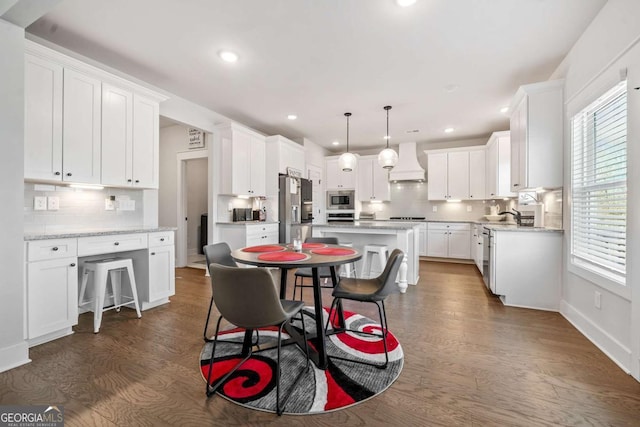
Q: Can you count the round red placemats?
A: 4